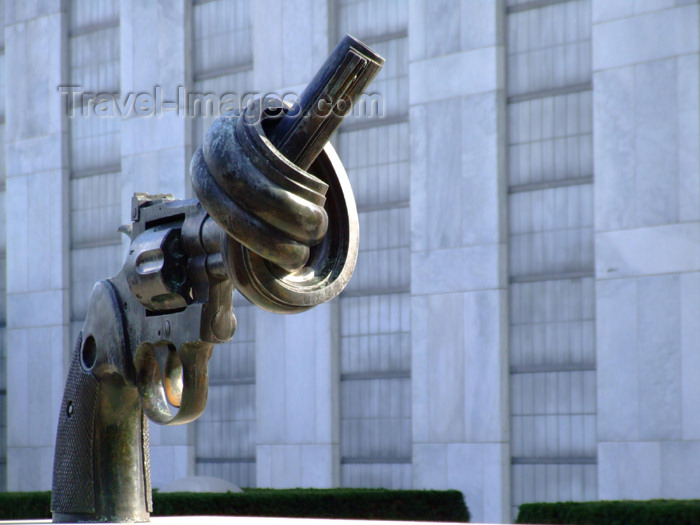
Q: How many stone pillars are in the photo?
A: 5